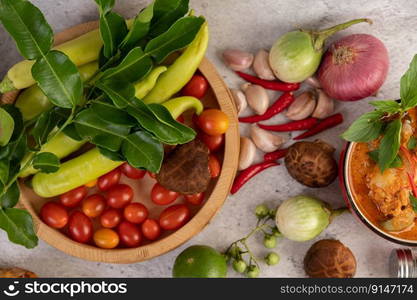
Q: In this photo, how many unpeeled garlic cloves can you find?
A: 9